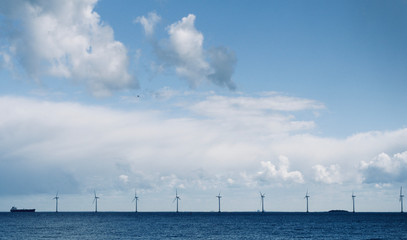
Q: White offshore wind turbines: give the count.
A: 9